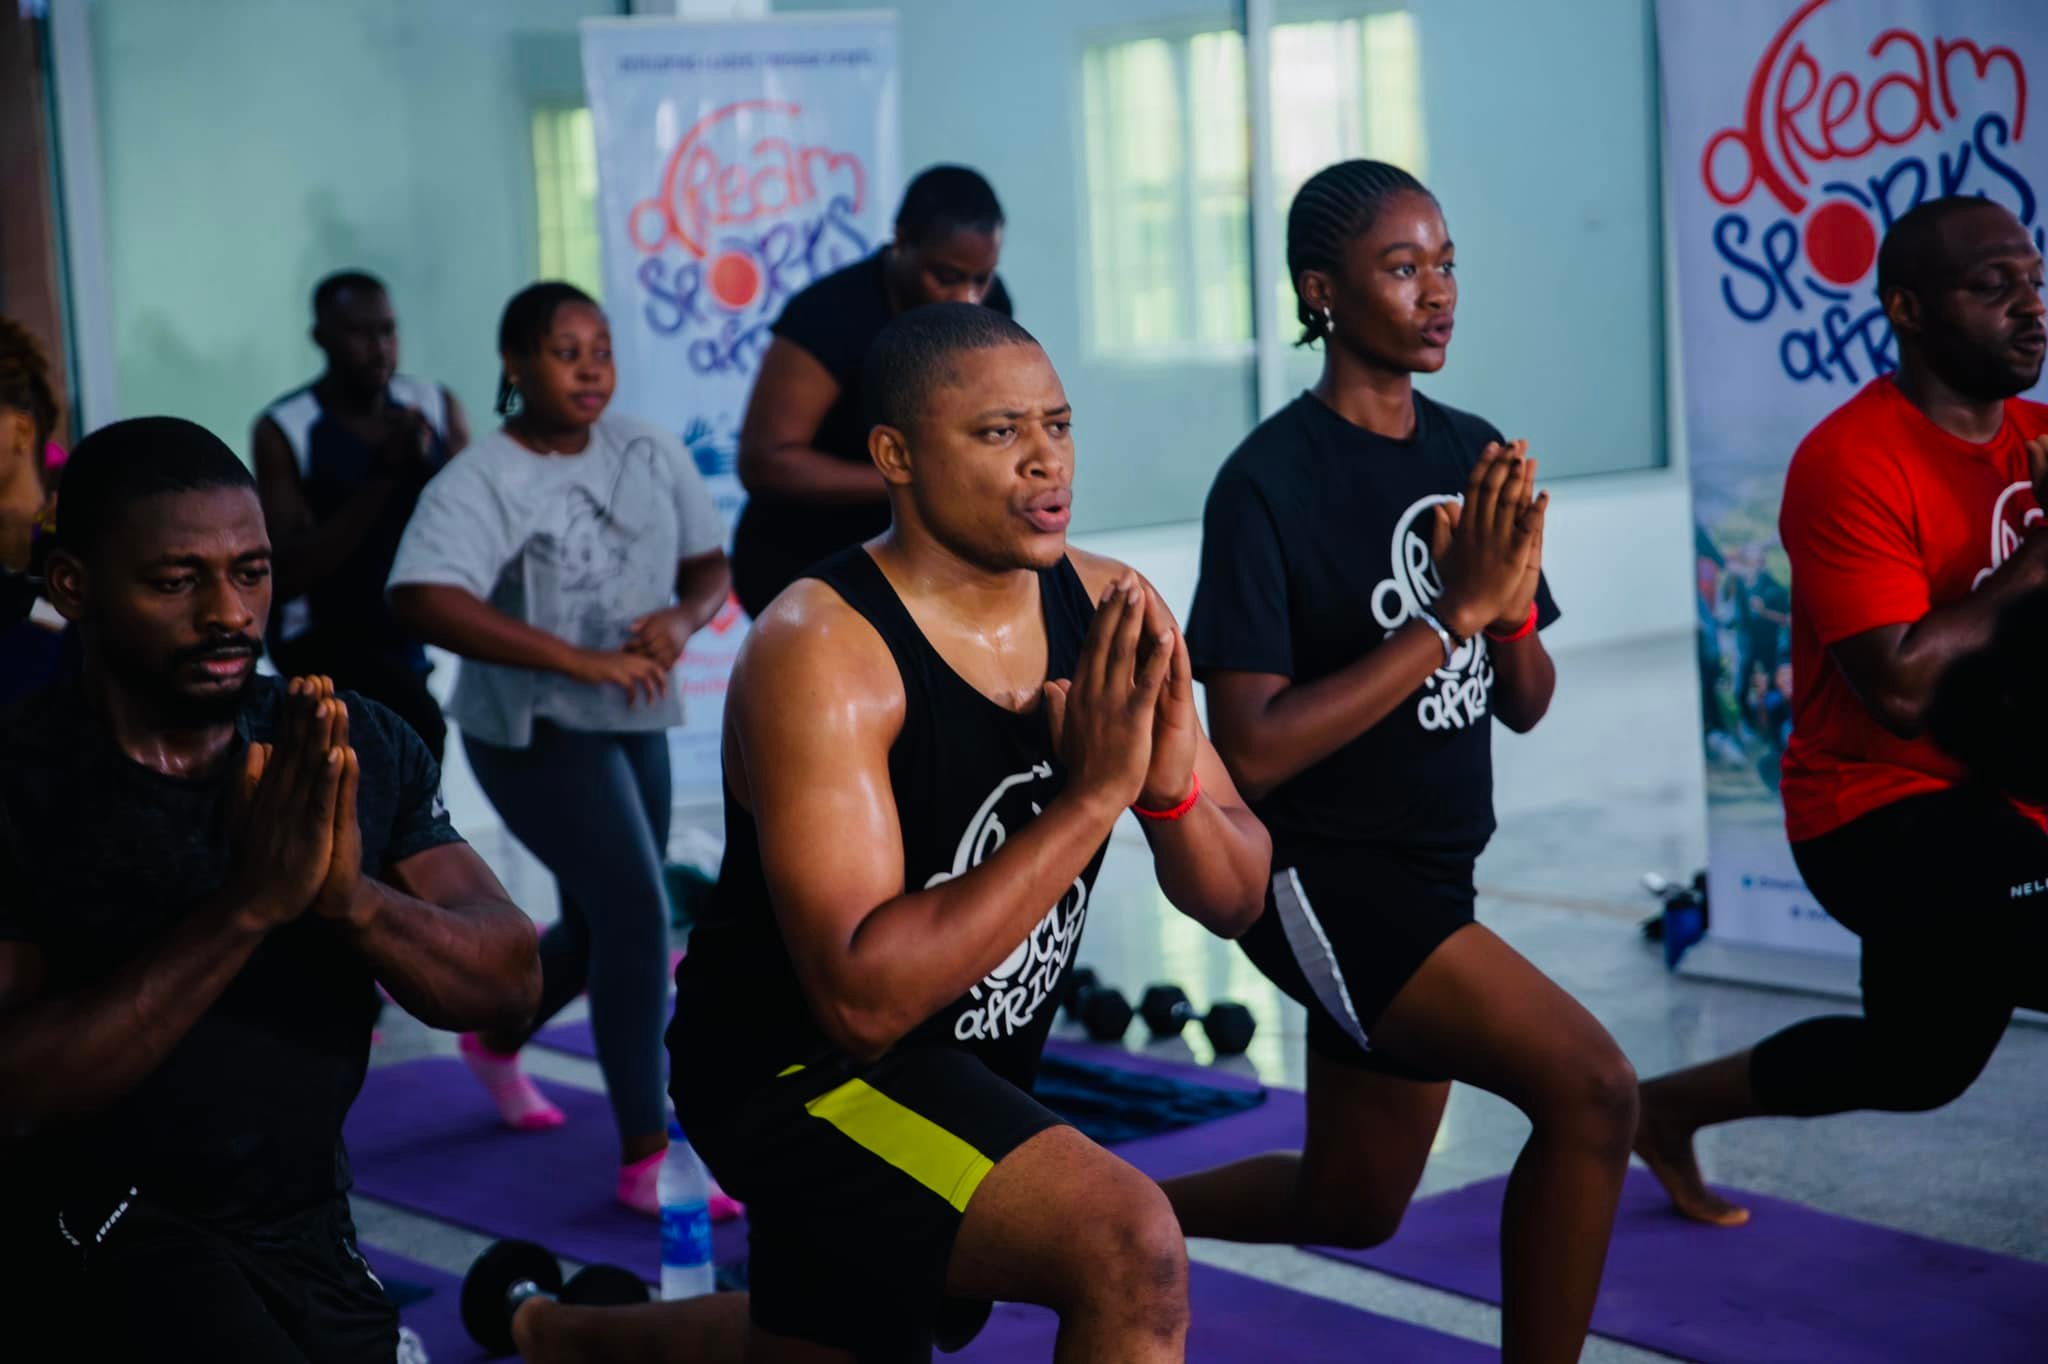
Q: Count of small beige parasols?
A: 0